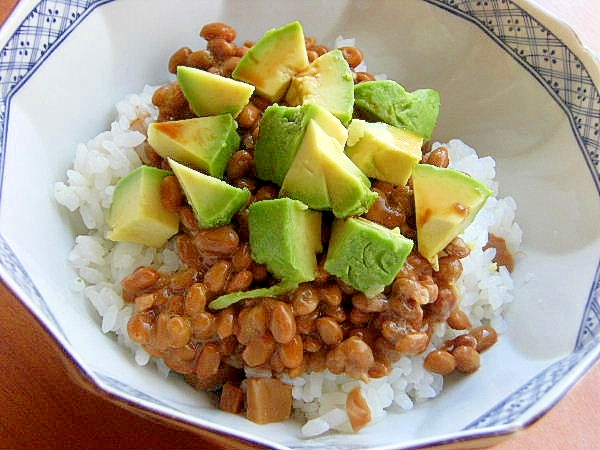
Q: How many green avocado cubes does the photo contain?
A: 13